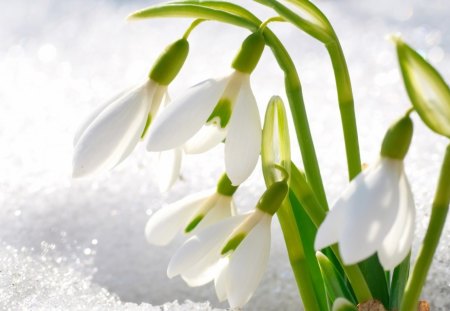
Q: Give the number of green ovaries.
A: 5